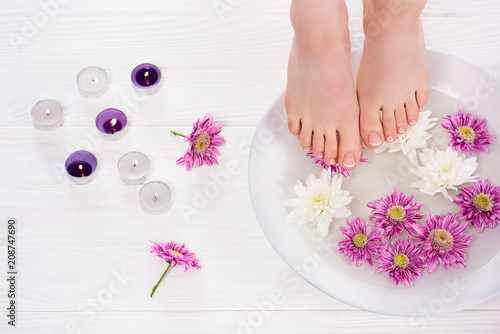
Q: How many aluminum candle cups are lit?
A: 7